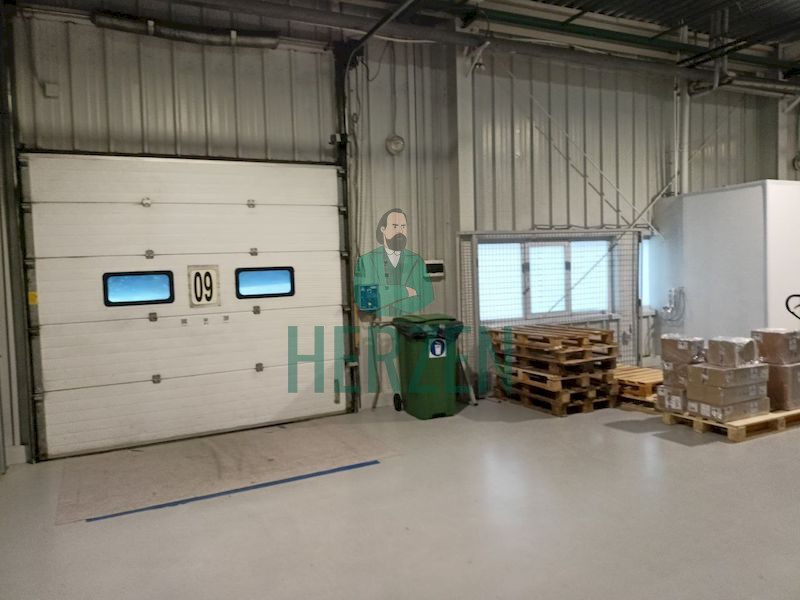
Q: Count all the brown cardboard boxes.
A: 9